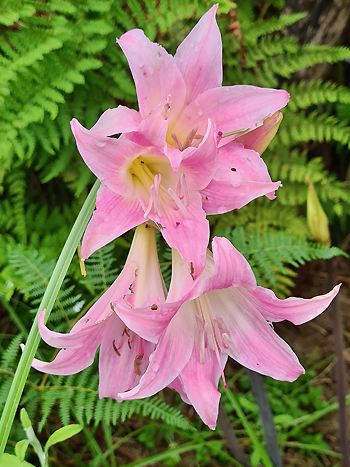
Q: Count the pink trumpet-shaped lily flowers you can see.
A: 4